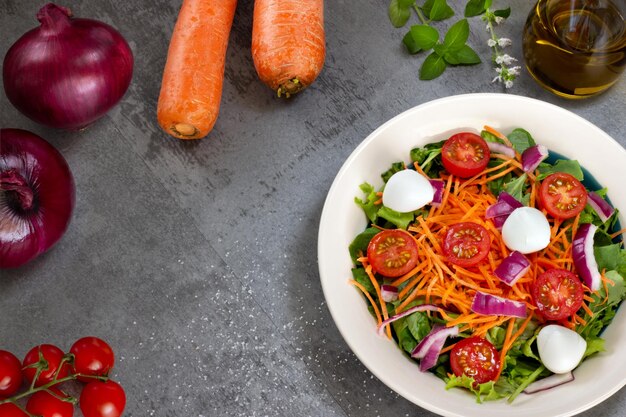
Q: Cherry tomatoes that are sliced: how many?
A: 6